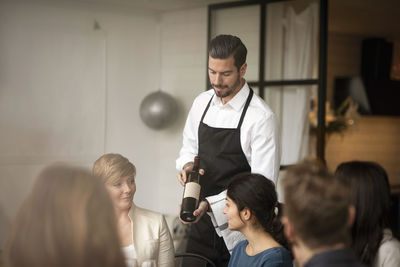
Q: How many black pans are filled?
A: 0